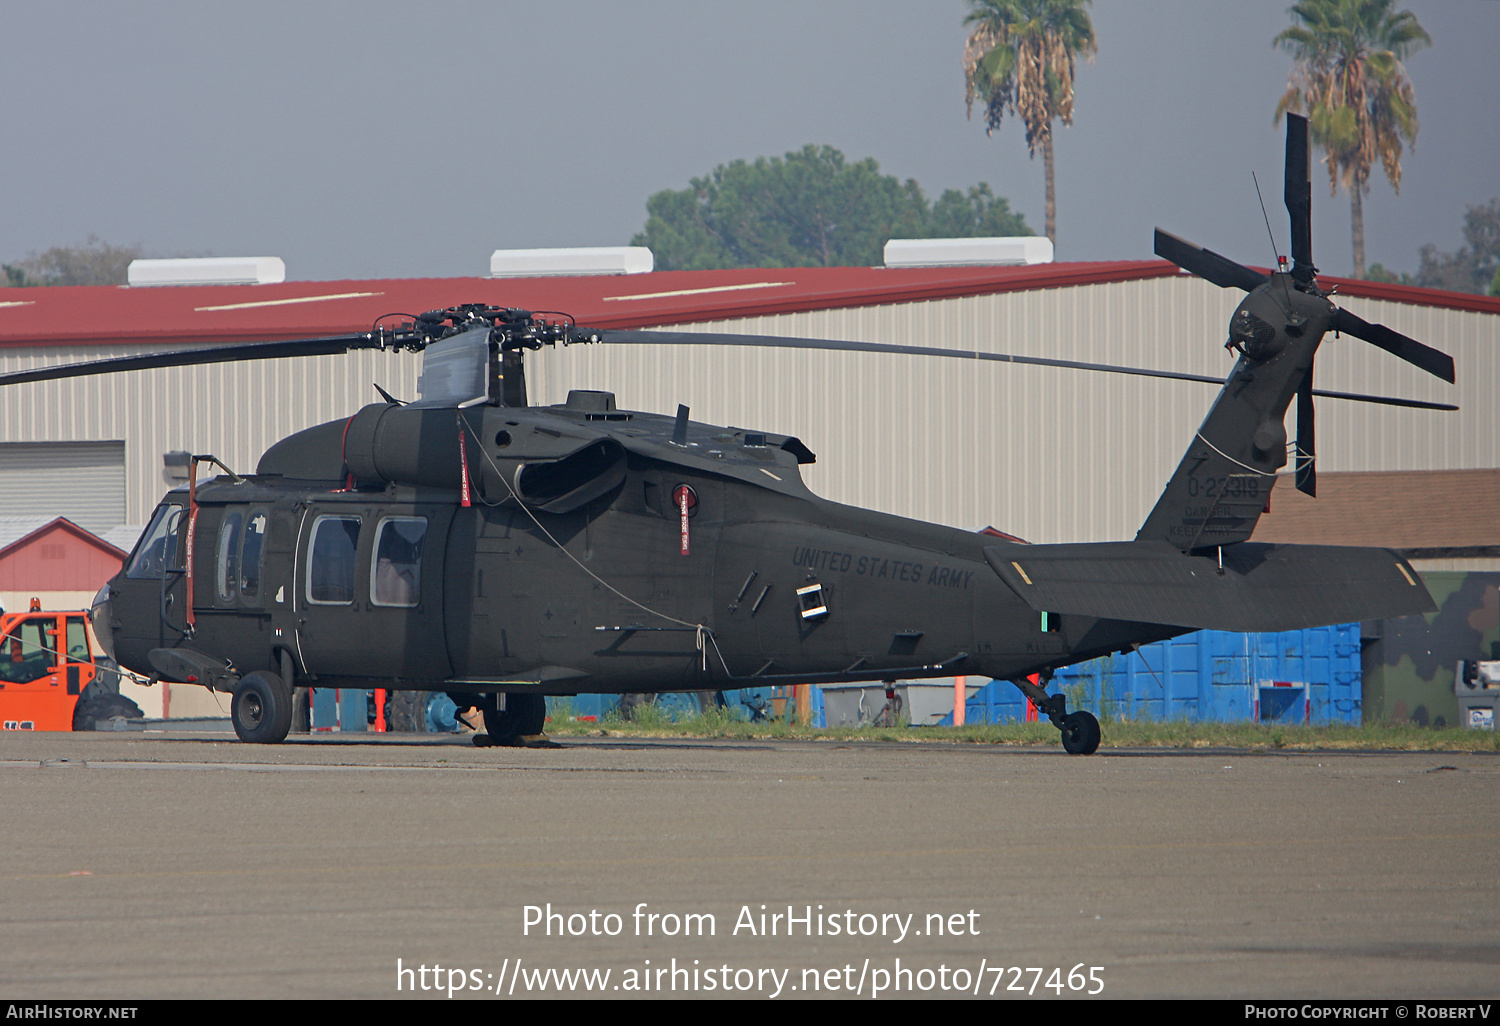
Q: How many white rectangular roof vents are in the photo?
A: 3